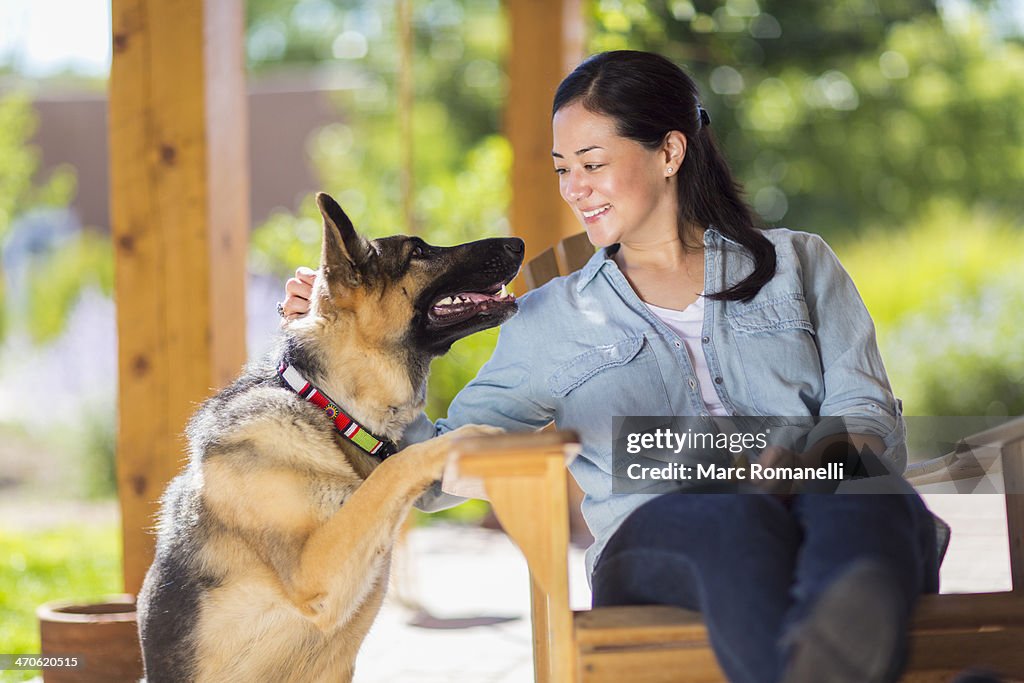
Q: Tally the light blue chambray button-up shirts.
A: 1